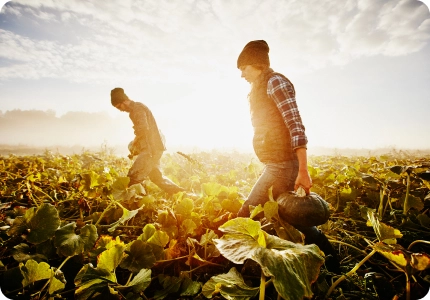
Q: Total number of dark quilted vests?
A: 1